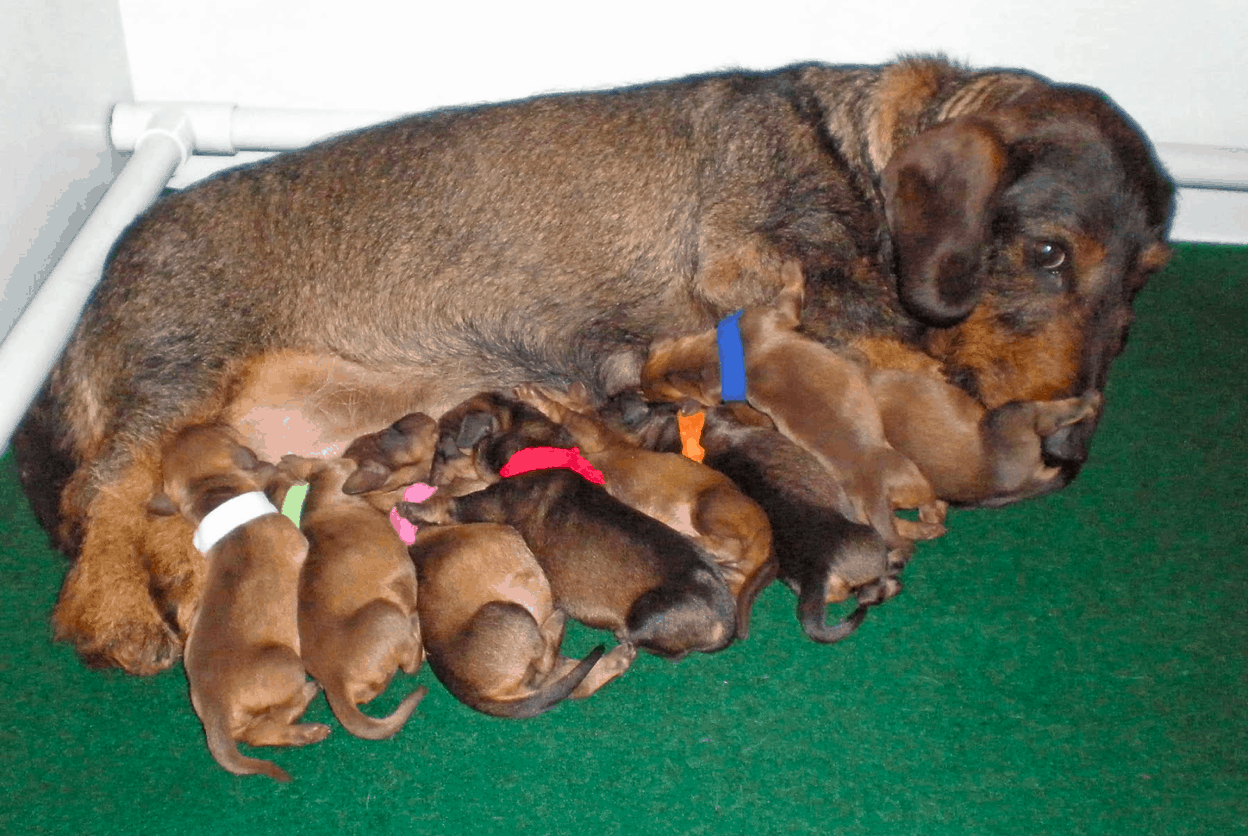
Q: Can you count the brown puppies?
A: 6